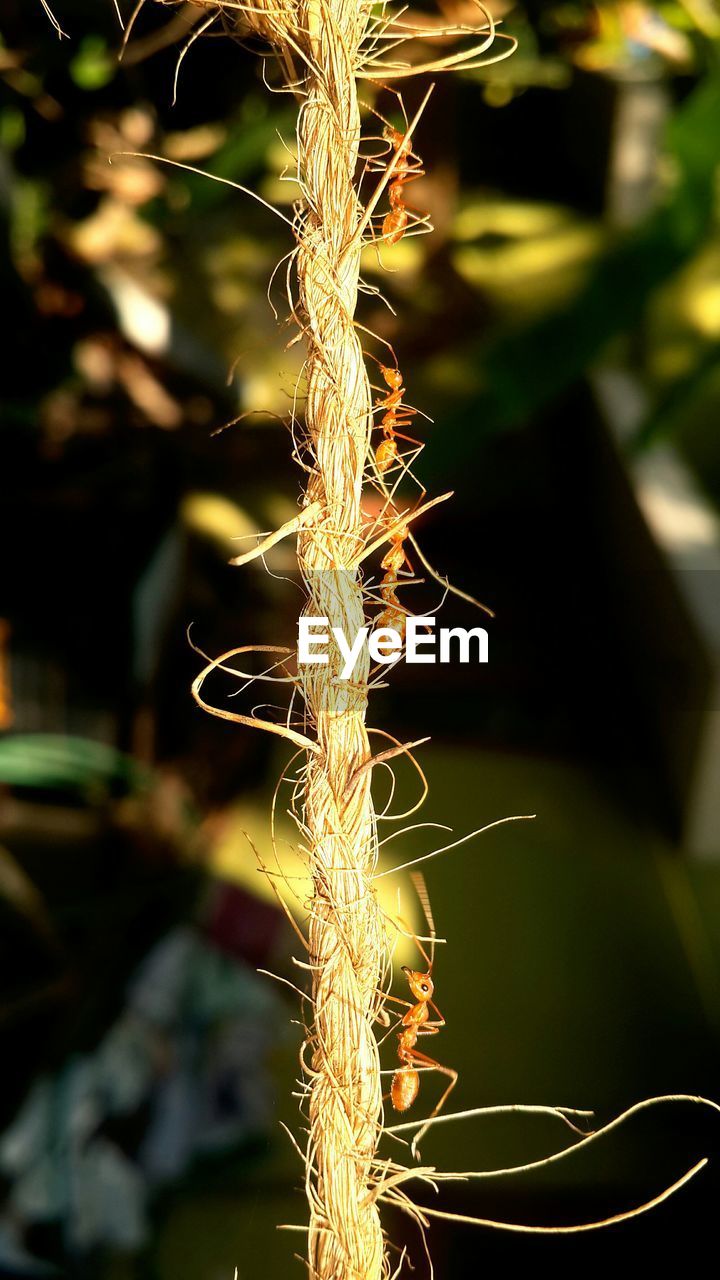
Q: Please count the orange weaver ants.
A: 4